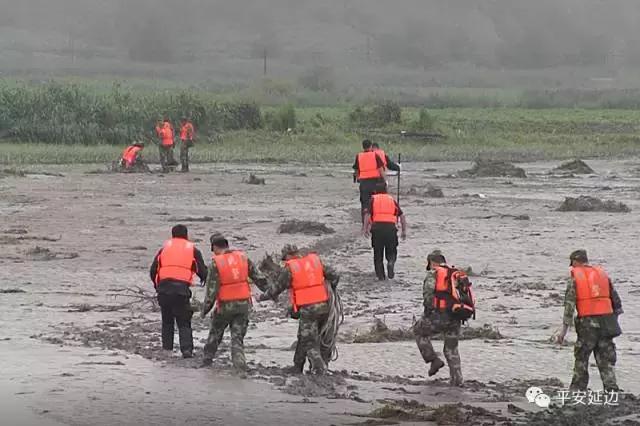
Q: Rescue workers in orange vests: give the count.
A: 11